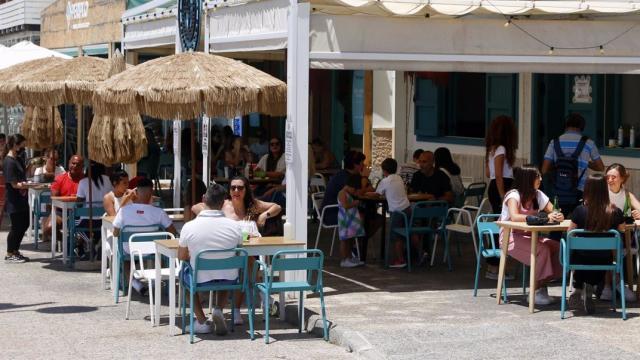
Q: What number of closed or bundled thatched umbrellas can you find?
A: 2